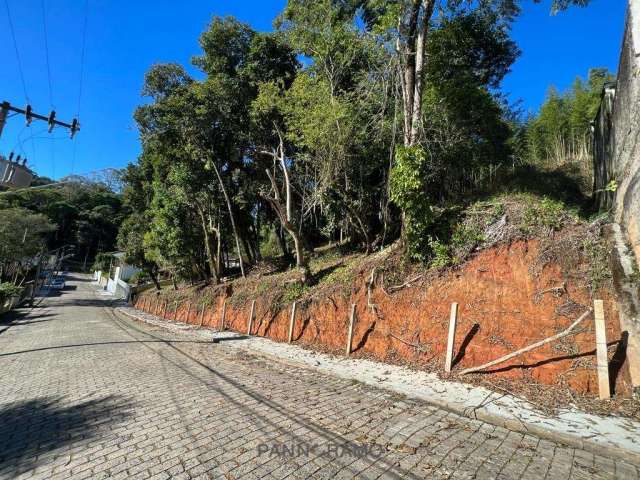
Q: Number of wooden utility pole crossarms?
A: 1